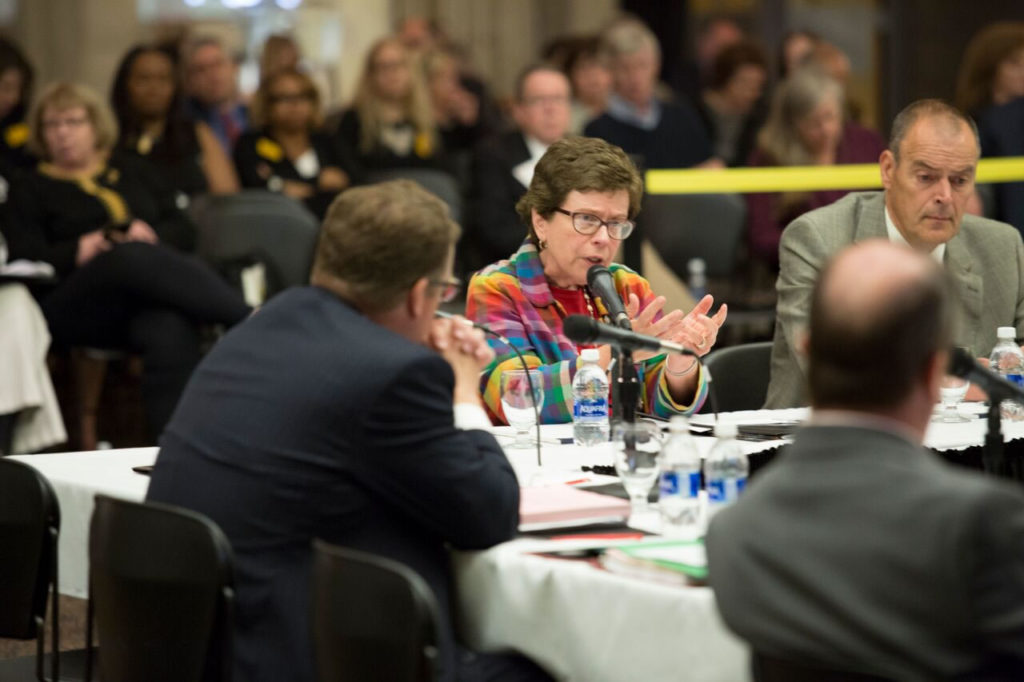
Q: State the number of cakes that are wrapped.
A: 0